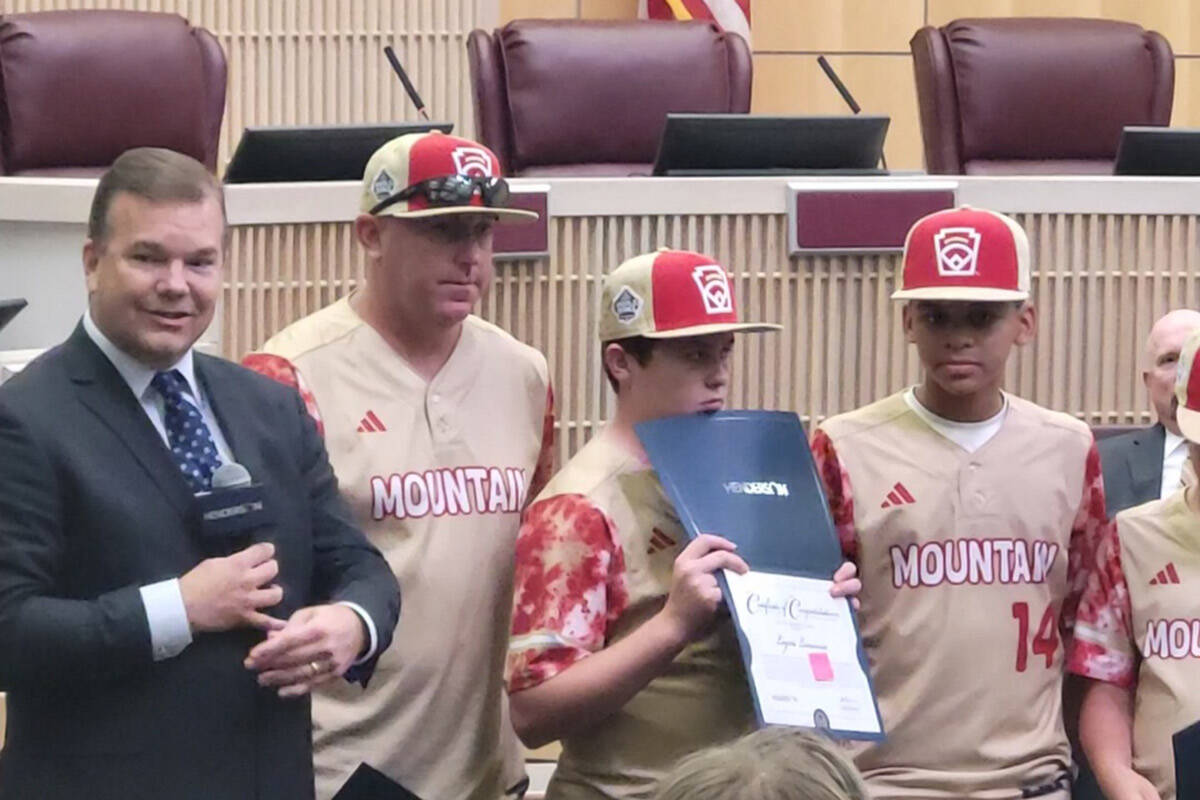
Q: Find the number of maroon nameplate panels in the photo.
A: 2